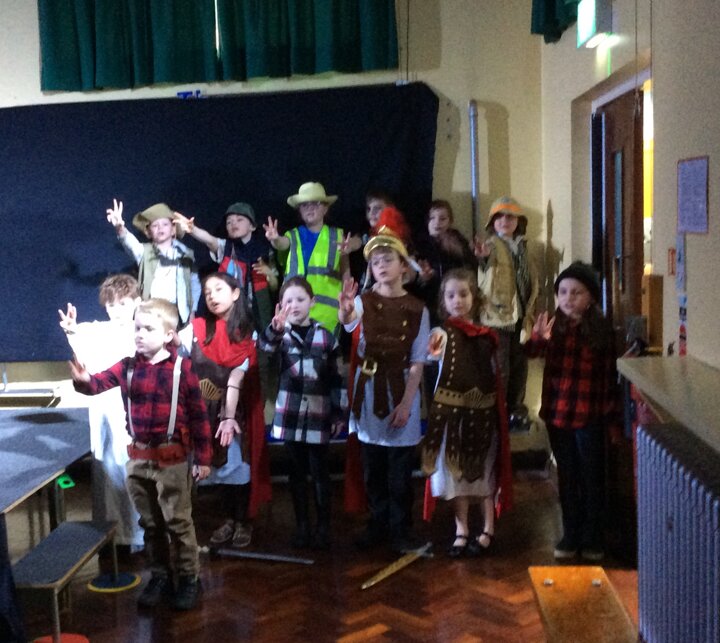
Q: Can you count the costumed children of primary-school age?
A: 13